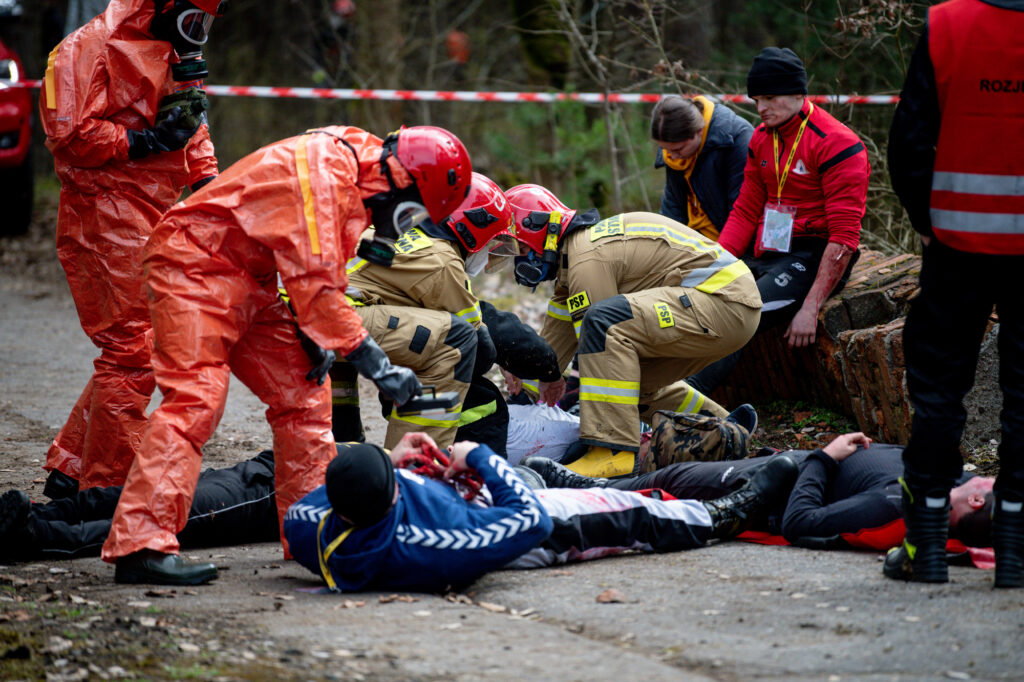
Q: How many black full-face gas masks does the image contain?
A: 2